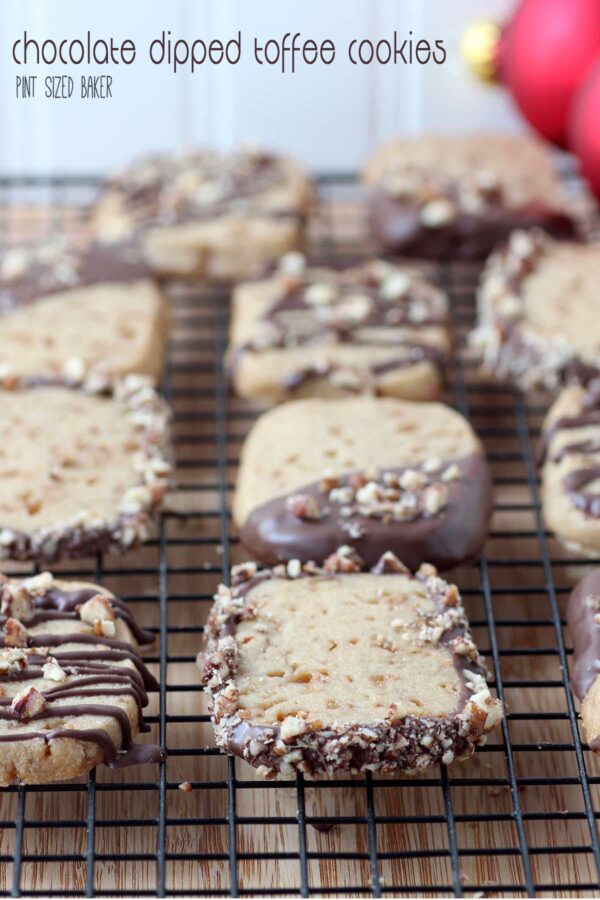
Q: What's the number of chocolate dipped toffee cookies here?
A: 11